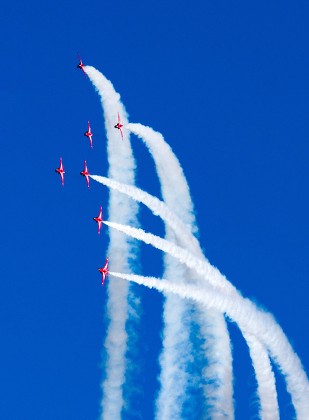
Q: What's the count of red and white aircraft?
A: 7